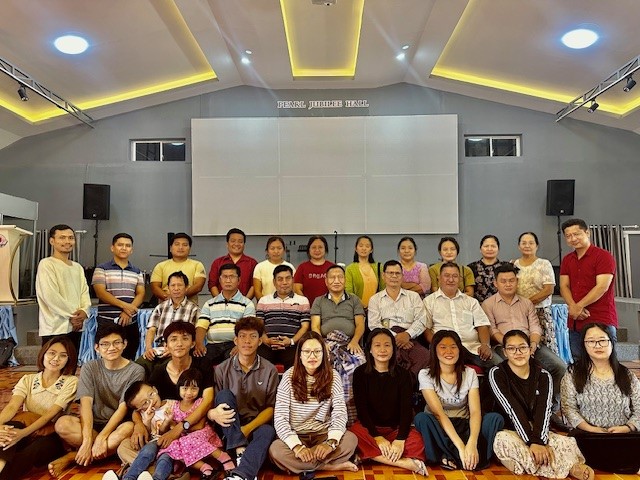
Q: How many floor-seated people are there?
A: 11